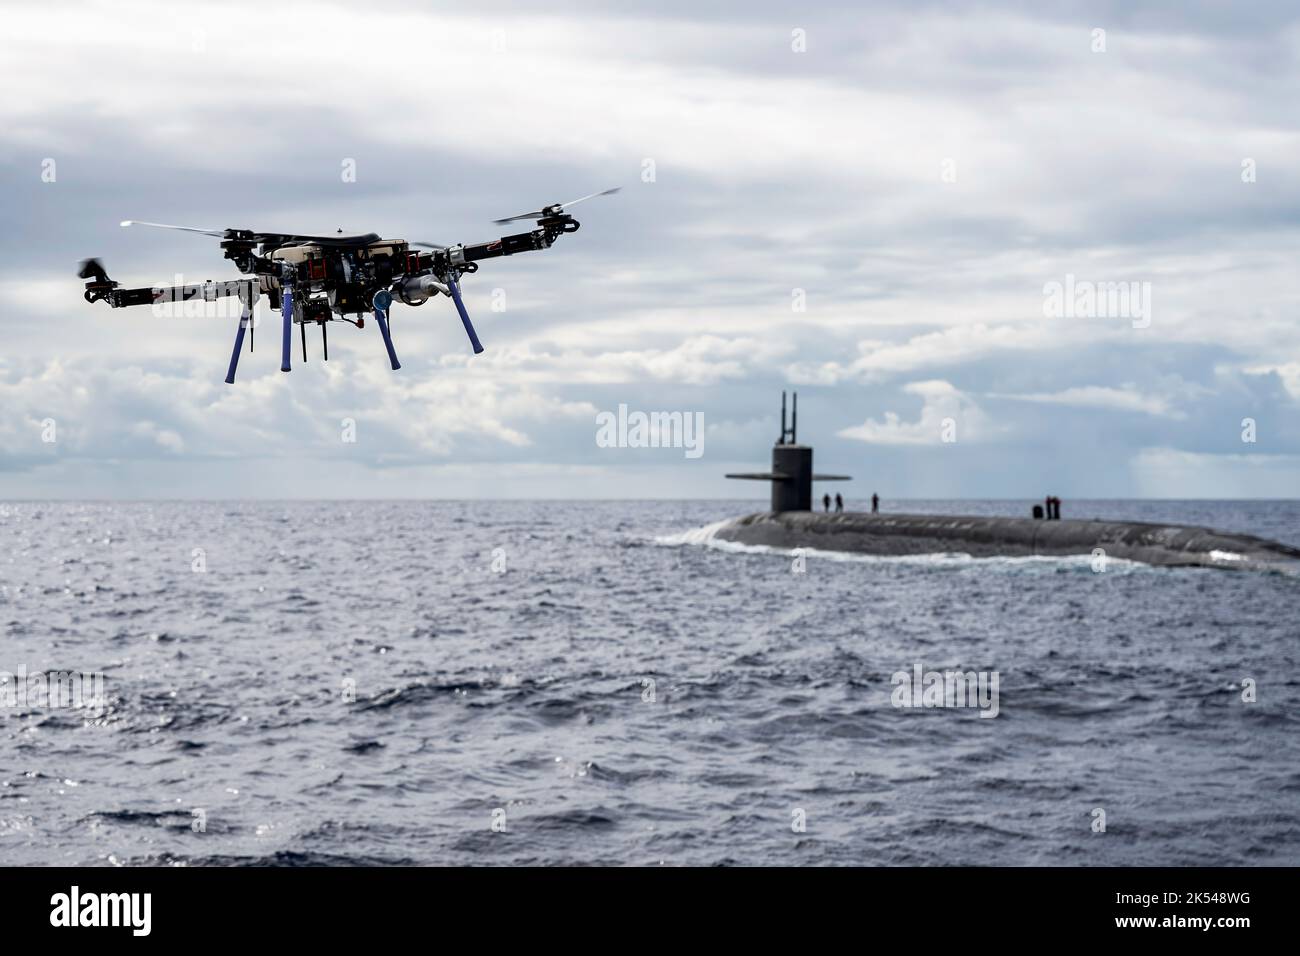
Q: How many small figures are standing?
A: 5